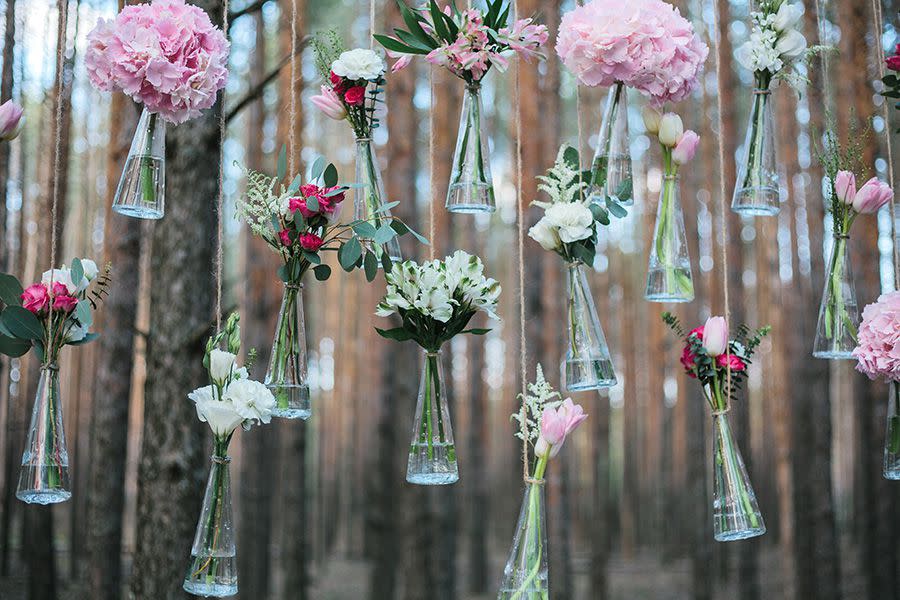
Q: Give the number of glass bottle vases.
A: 15